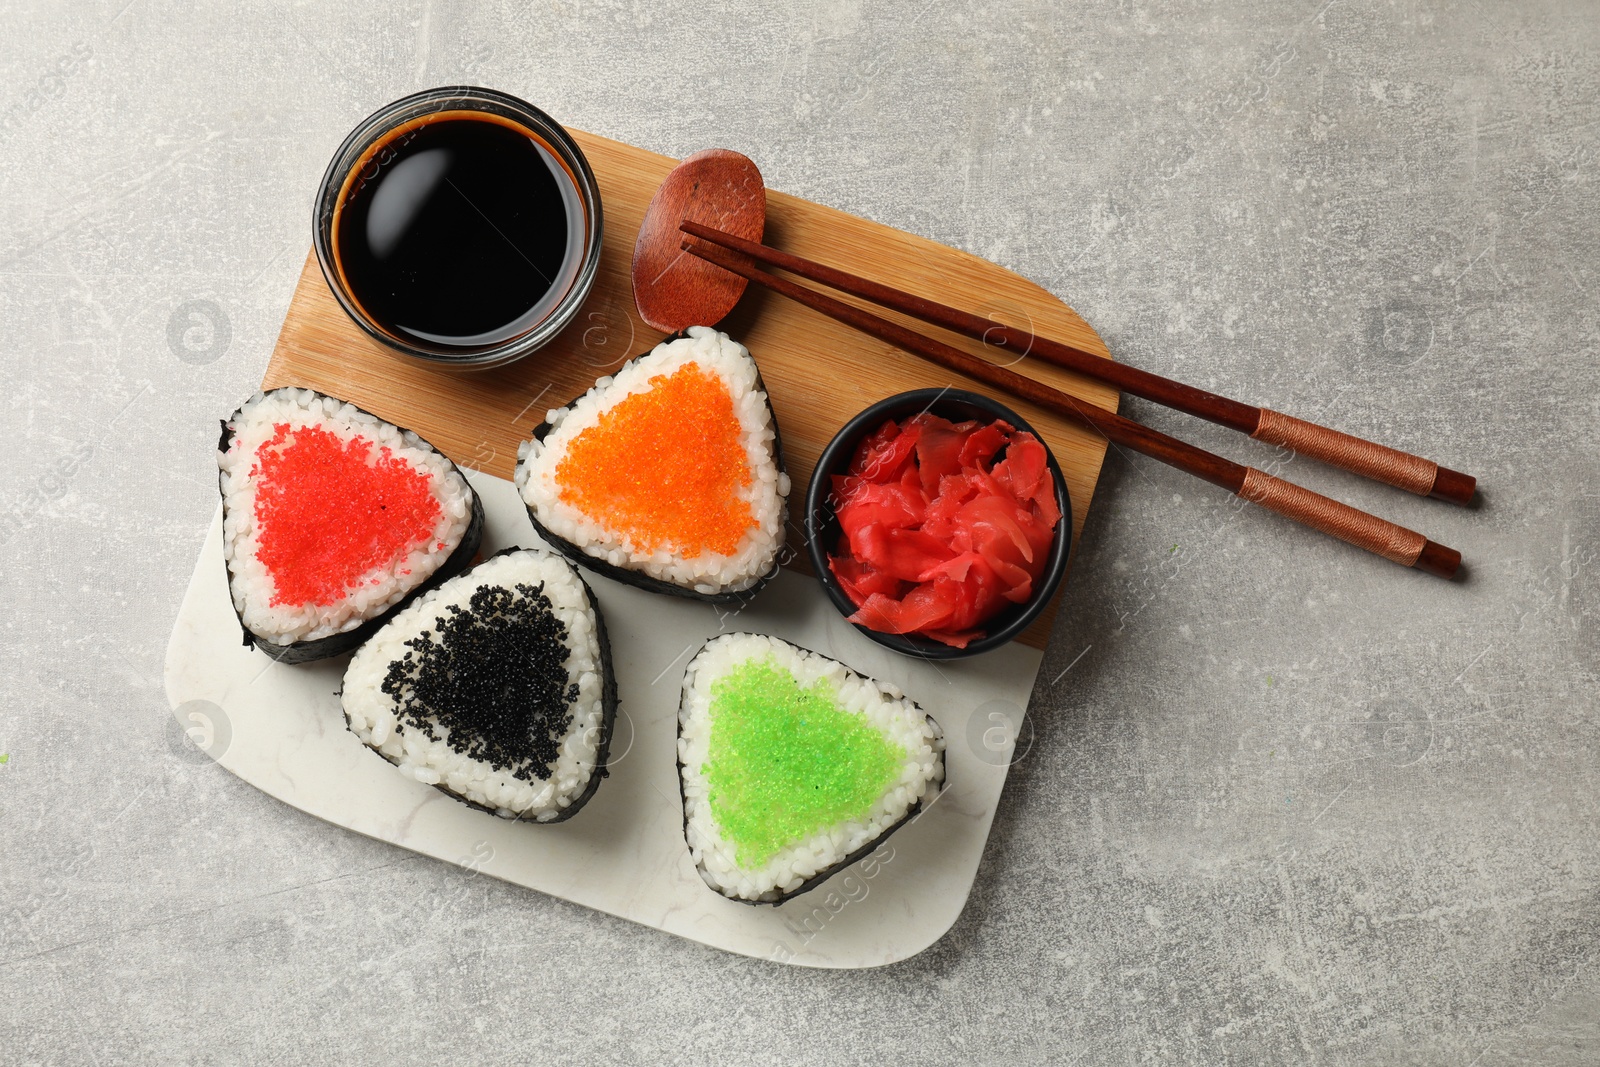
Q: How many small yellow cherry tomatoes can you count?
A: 0